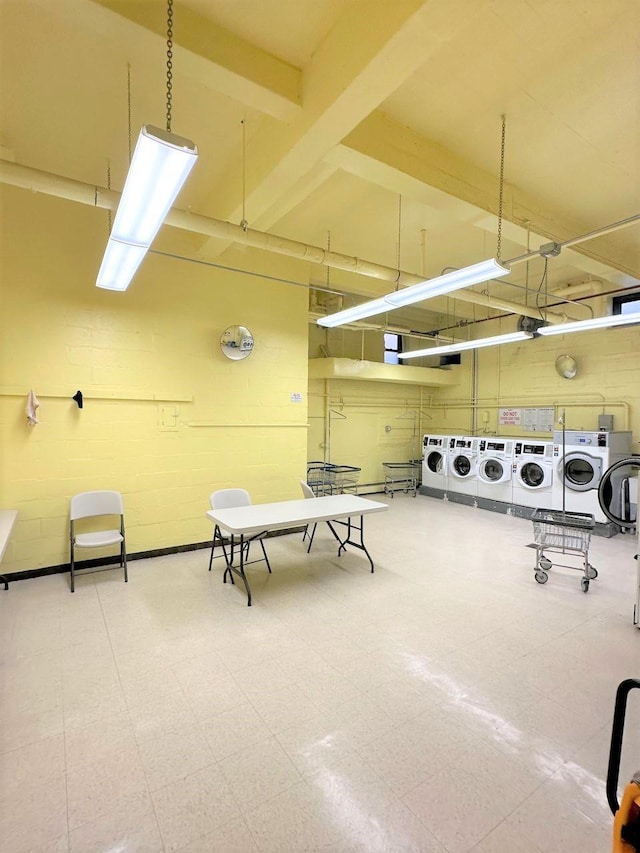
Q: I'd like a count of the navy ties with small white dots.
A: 0